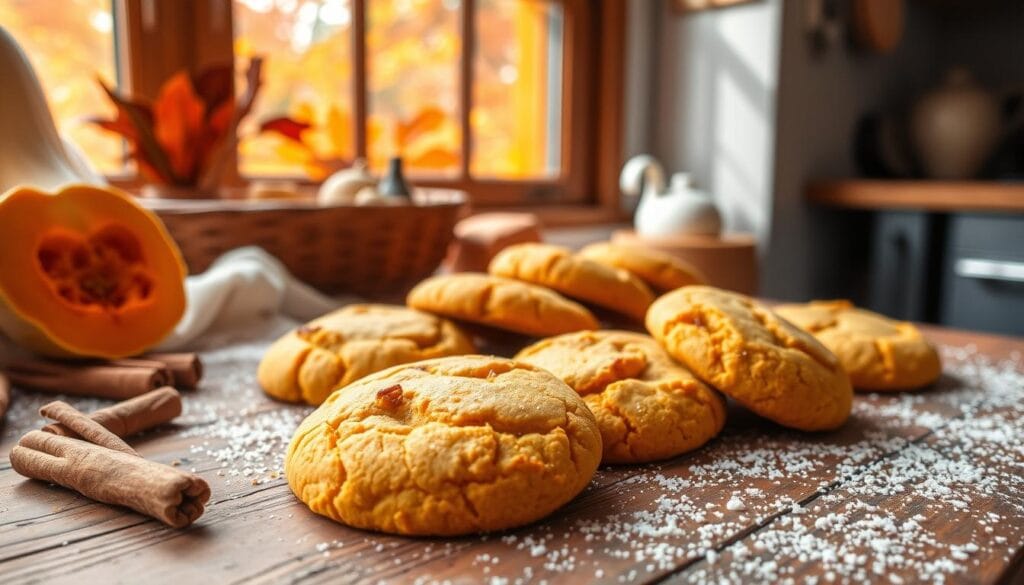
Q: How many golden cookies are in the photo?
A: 8